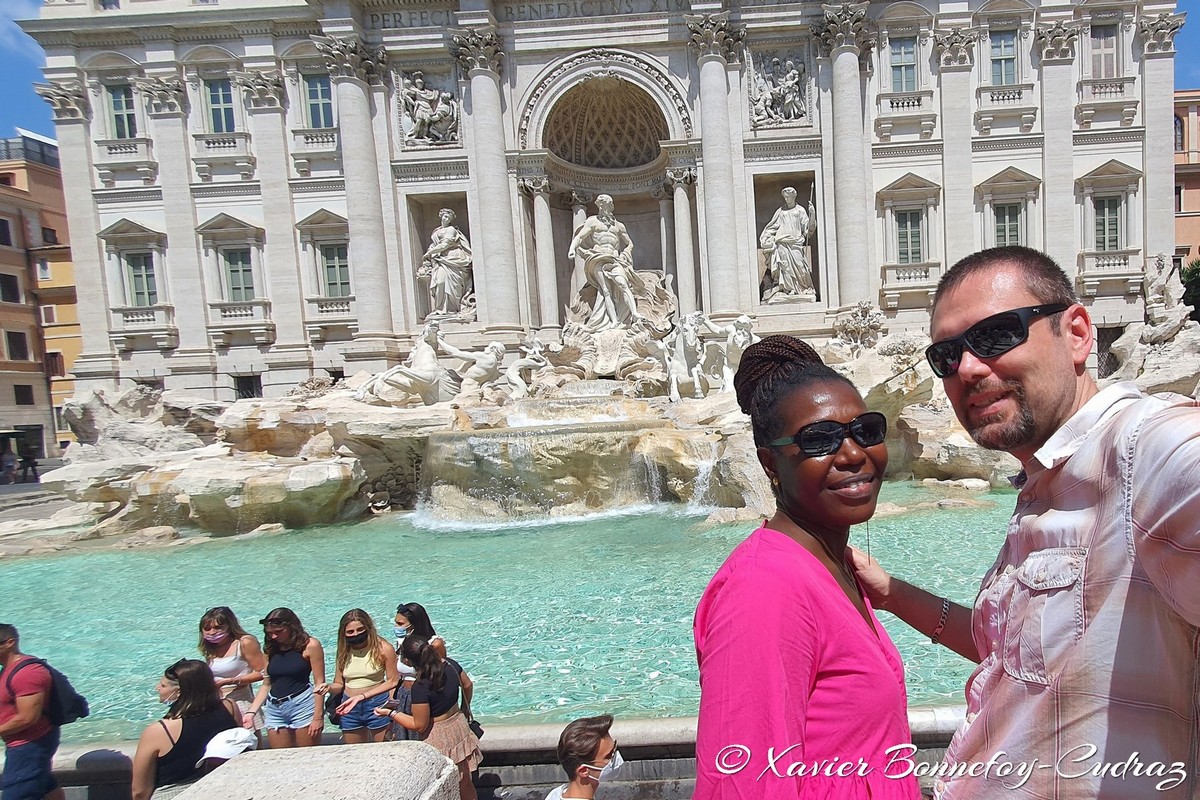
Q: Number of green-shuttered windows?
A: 11